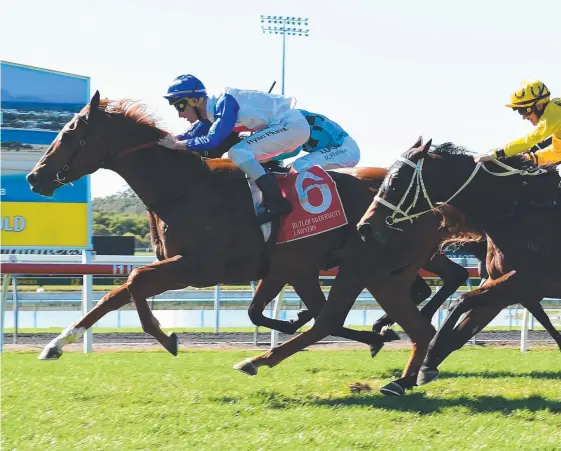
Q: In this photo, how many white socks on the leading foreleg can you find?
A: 1